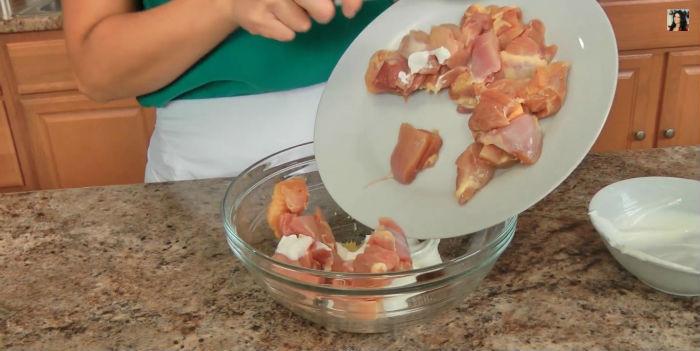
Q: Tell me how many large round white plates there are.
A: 1